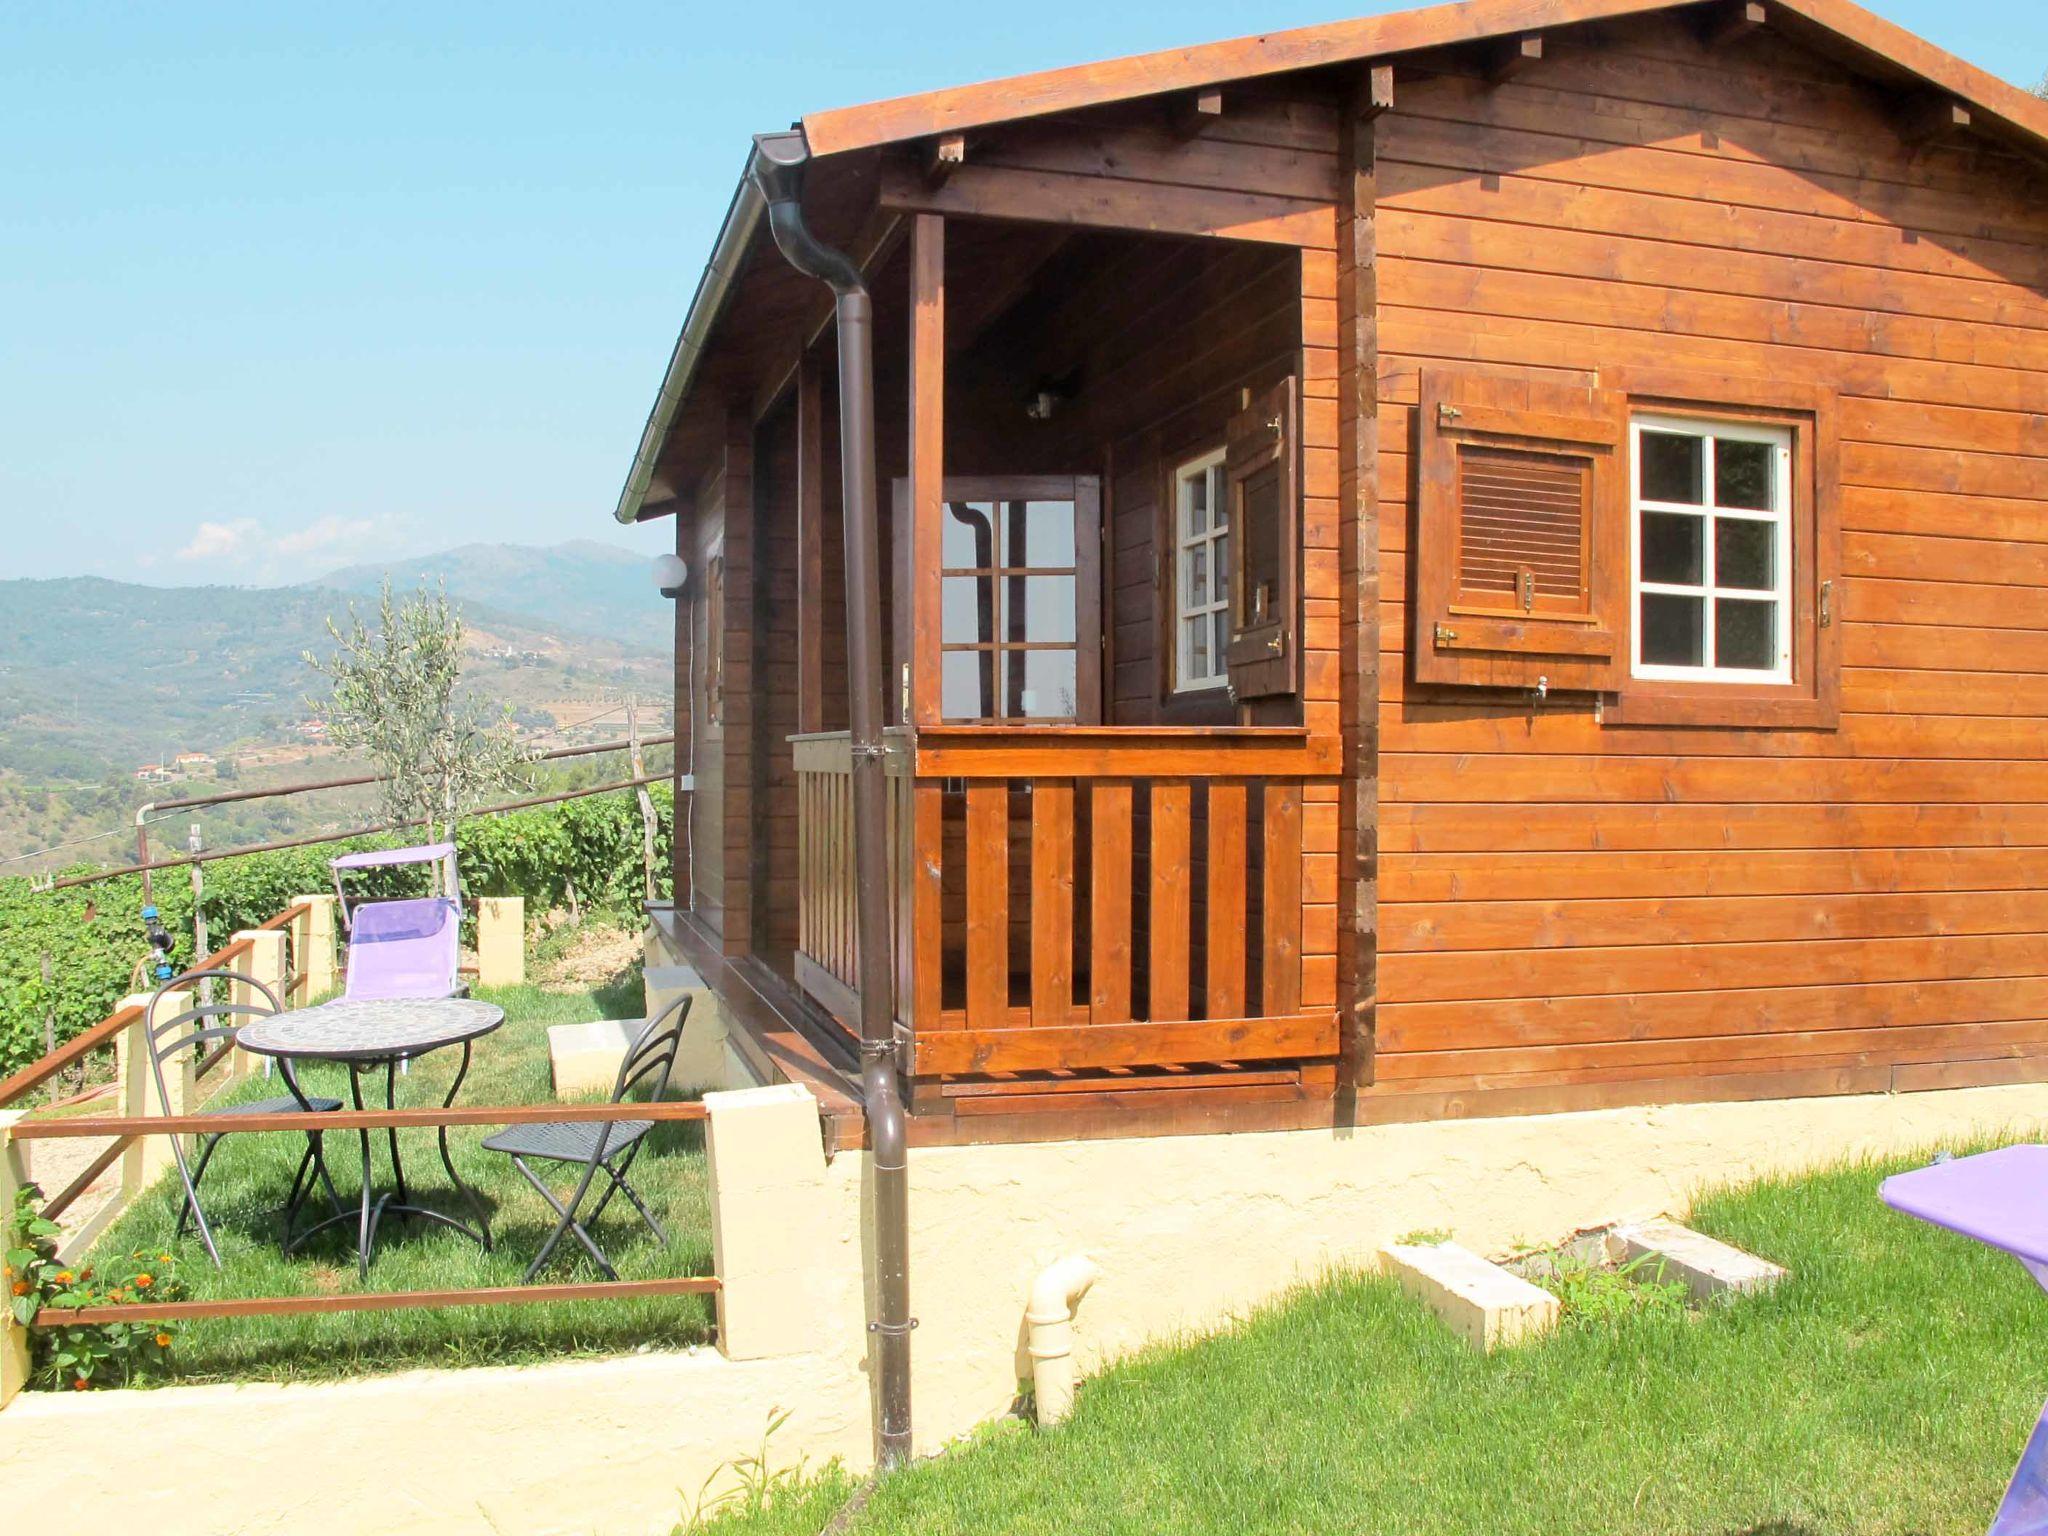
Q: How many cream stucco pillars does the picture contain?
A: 6